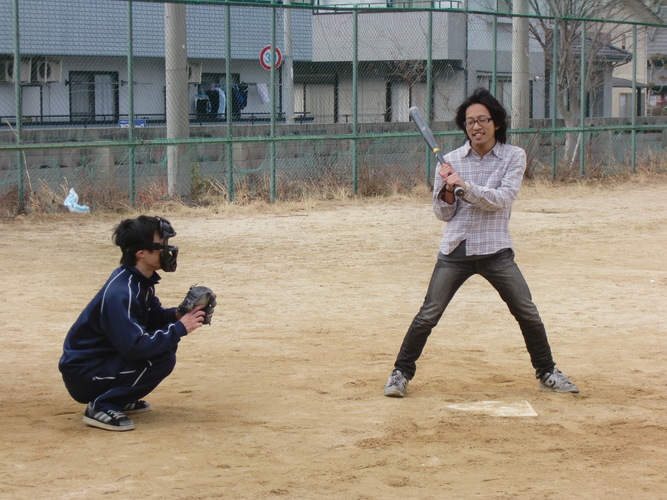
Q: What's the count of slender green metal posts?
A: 10